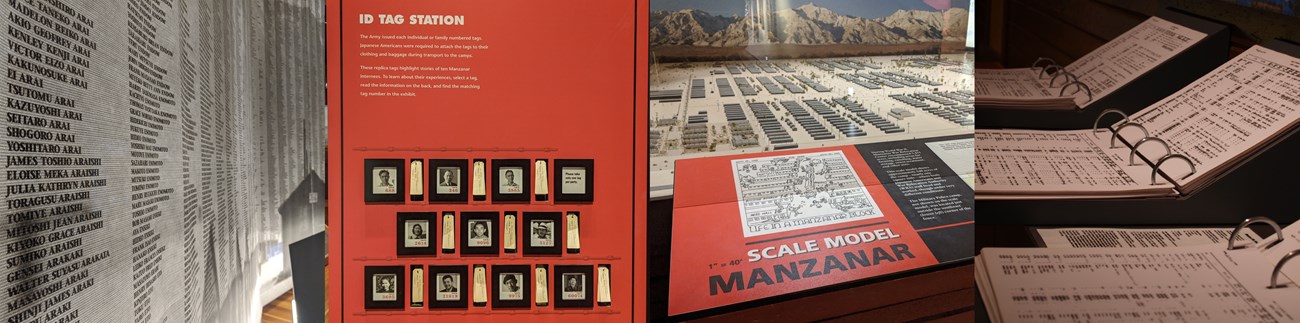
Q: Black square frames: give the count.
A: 11